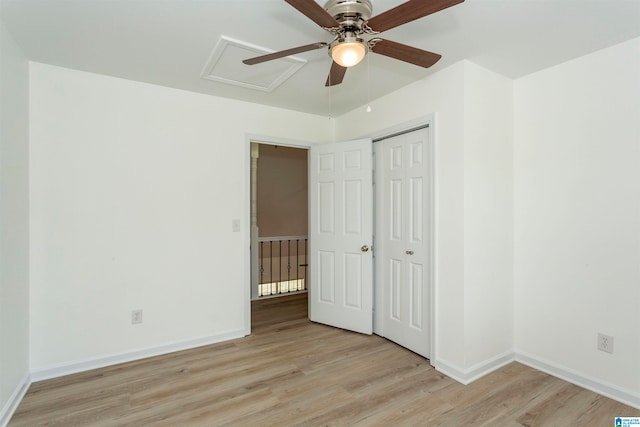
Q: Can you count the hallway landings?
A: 1